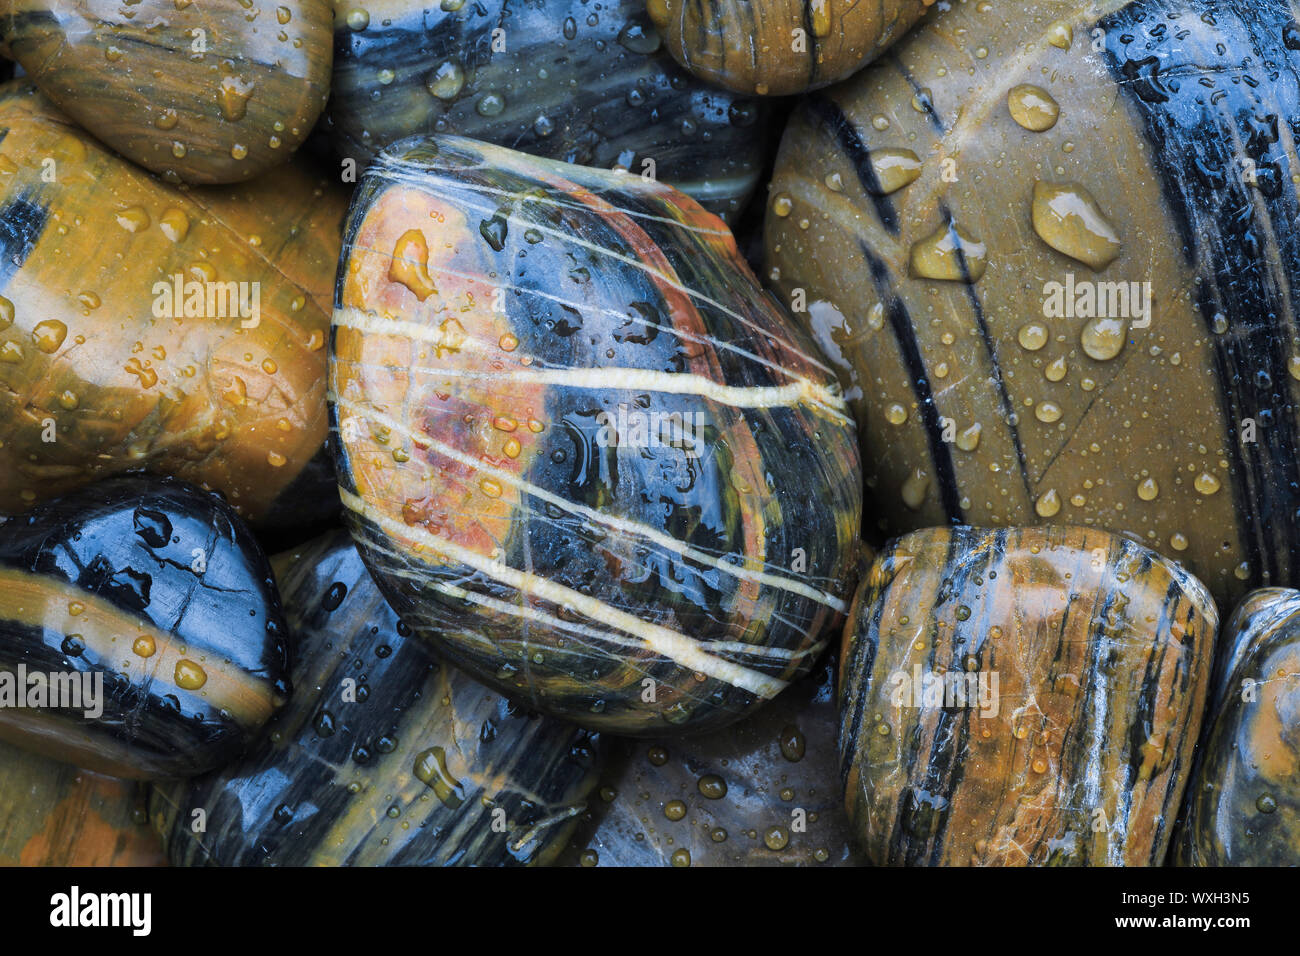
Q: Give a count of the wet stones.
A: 12